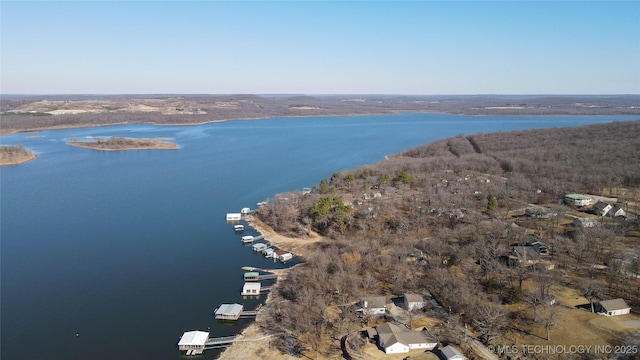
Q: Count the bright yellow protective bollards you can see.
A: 0